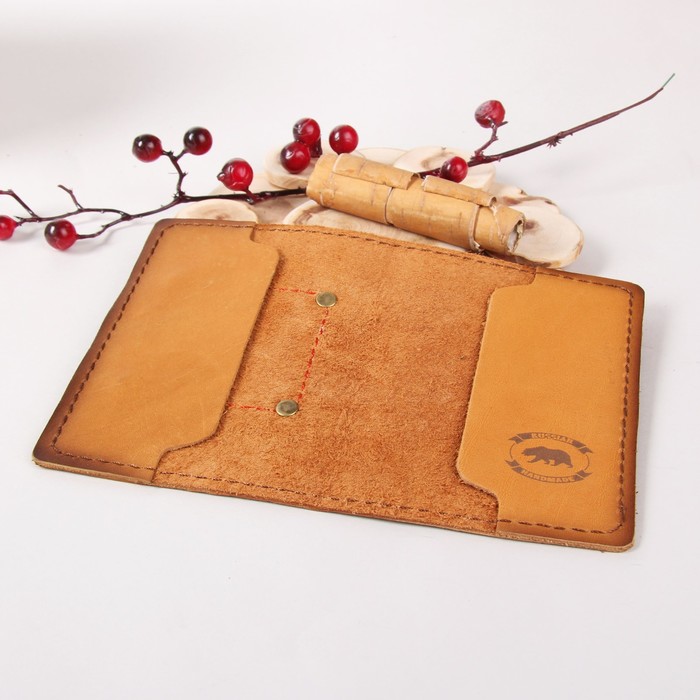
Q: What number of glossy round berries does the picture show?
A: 10